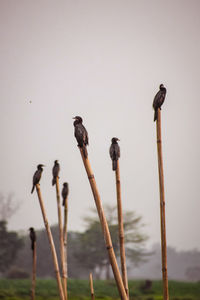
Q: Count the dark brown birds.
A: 7